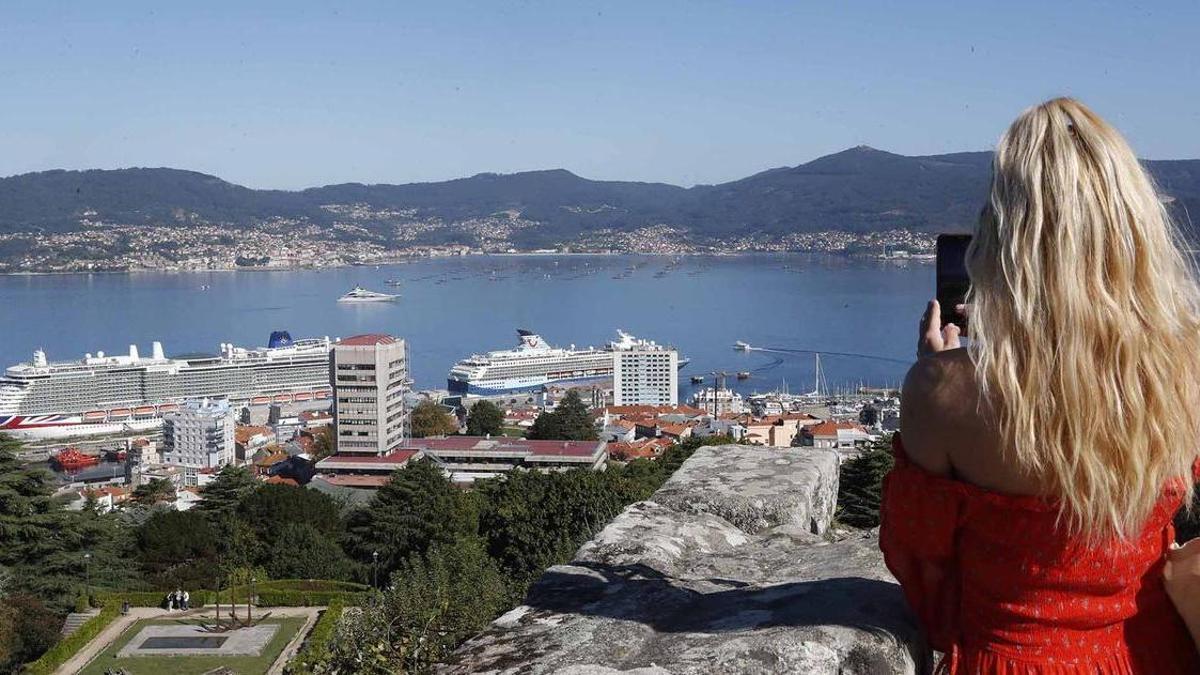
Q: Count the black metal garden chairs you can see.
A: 0